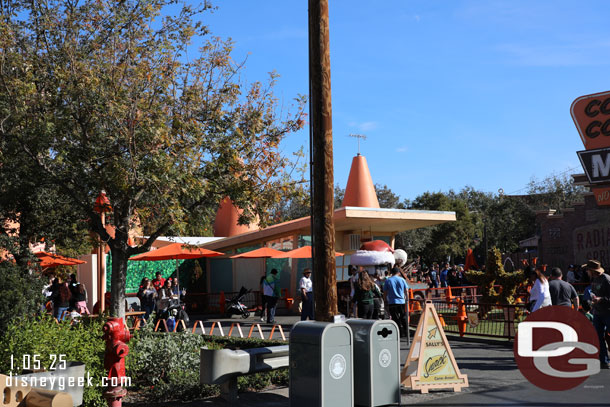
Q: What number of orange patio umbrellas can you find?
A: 4